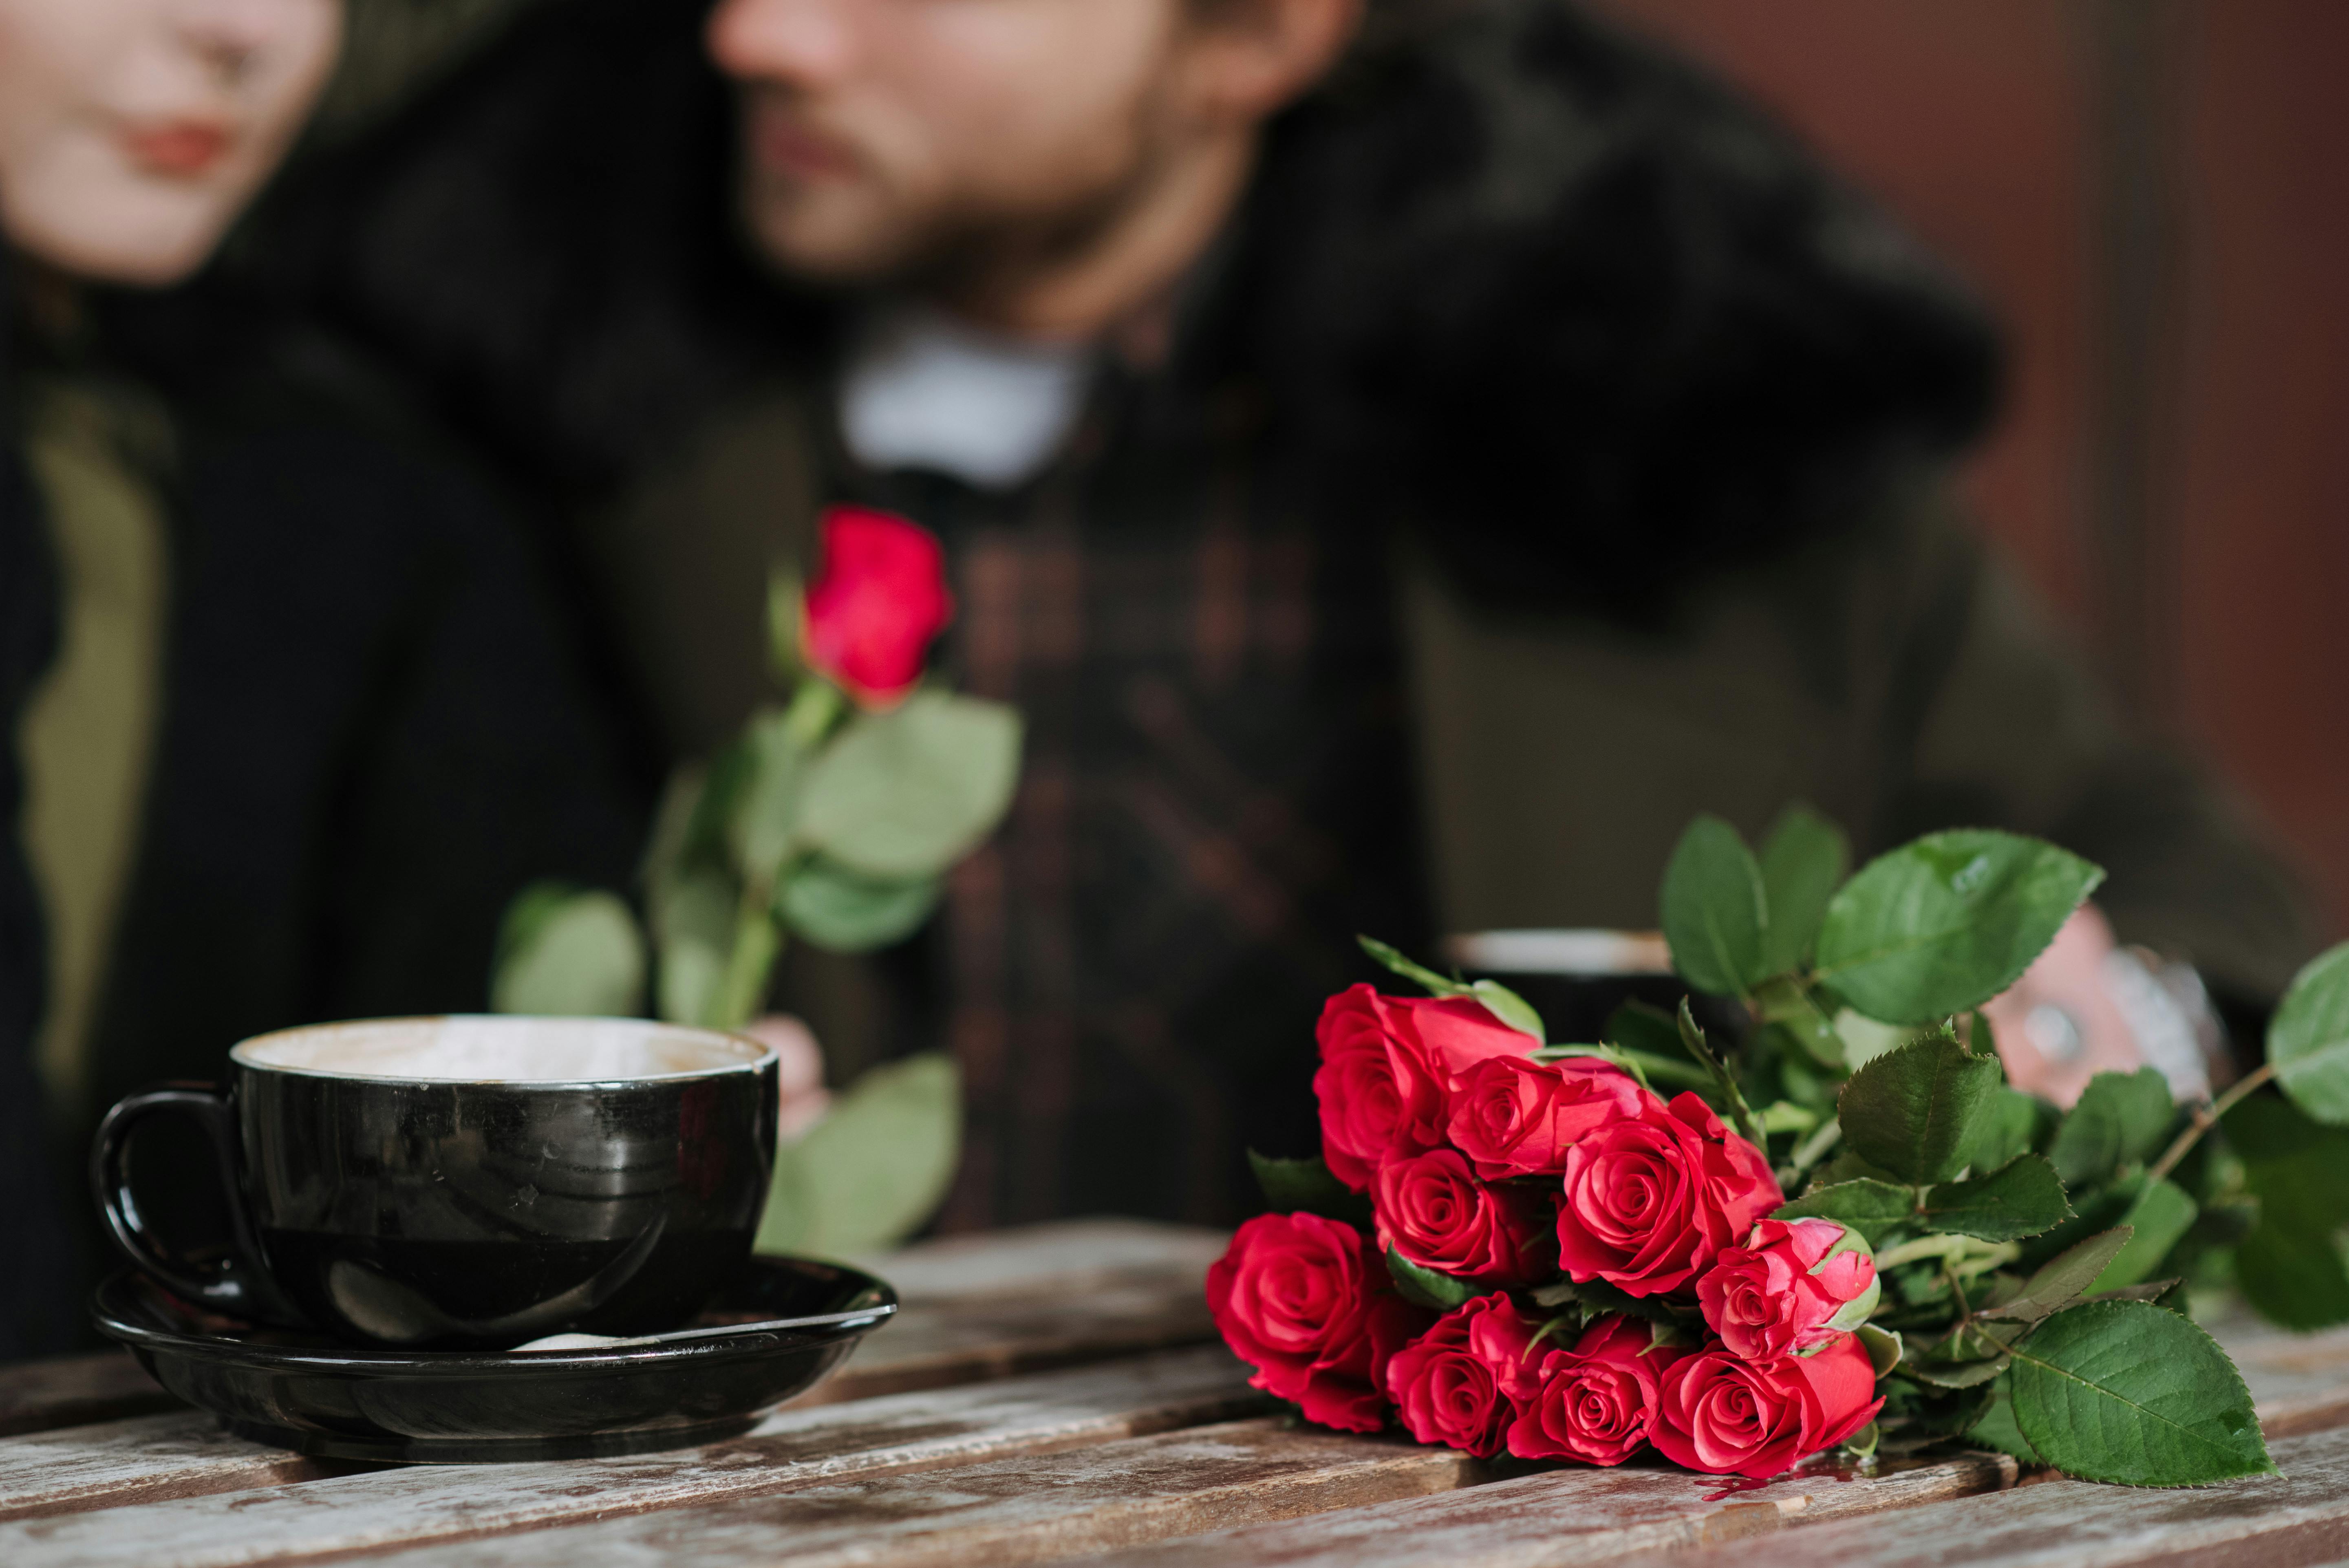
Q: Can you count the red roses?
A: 10